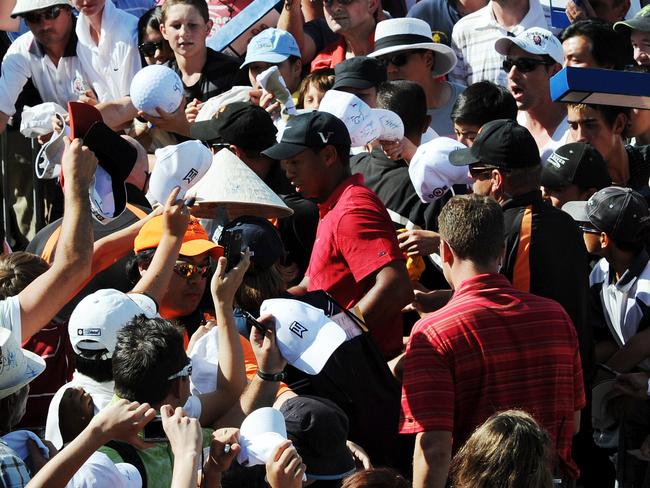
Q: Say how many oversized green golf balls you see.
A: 0